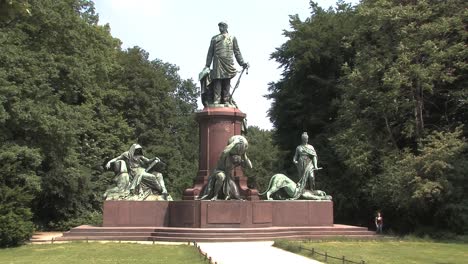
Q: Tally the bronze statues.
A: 4